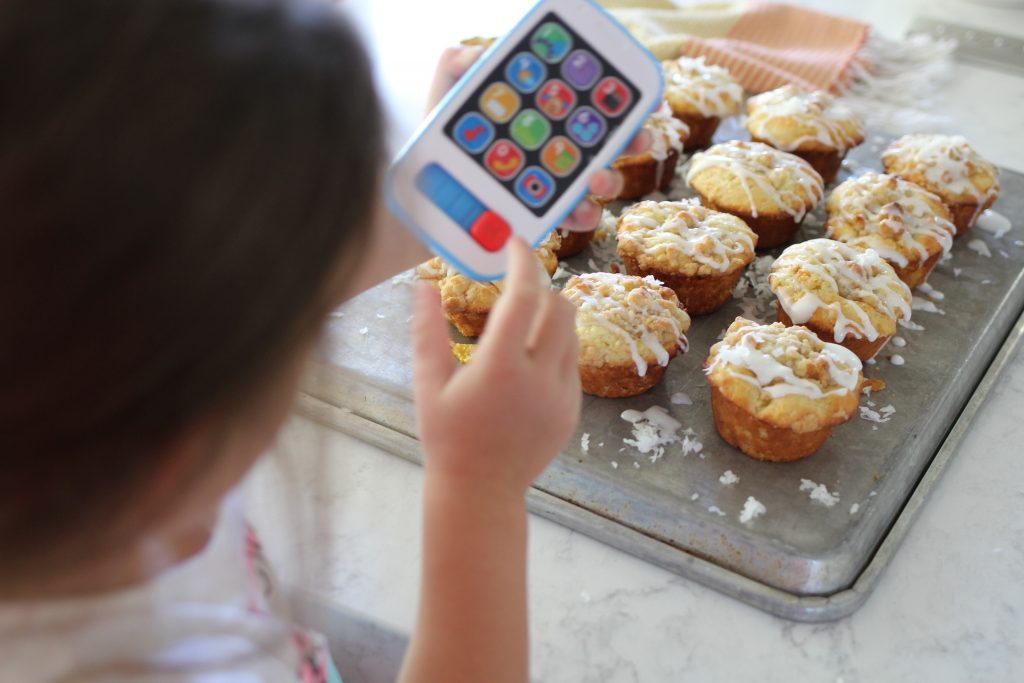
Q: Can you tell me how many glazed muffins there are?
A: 12